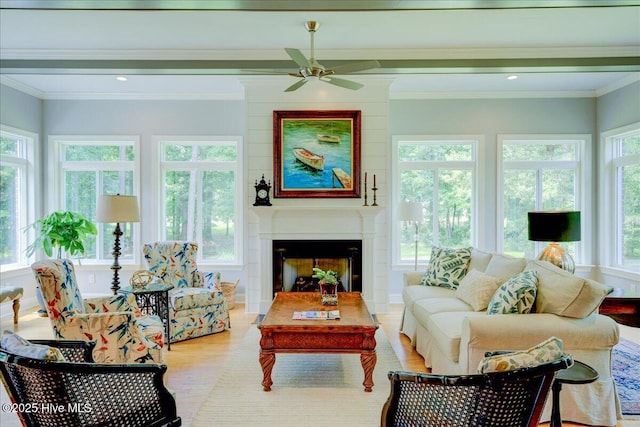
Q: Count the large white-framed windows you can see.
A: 6